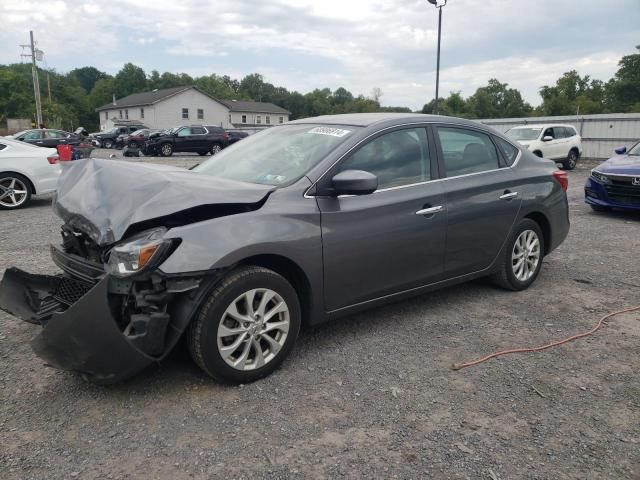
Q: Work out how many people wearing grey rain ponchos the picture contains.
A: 0